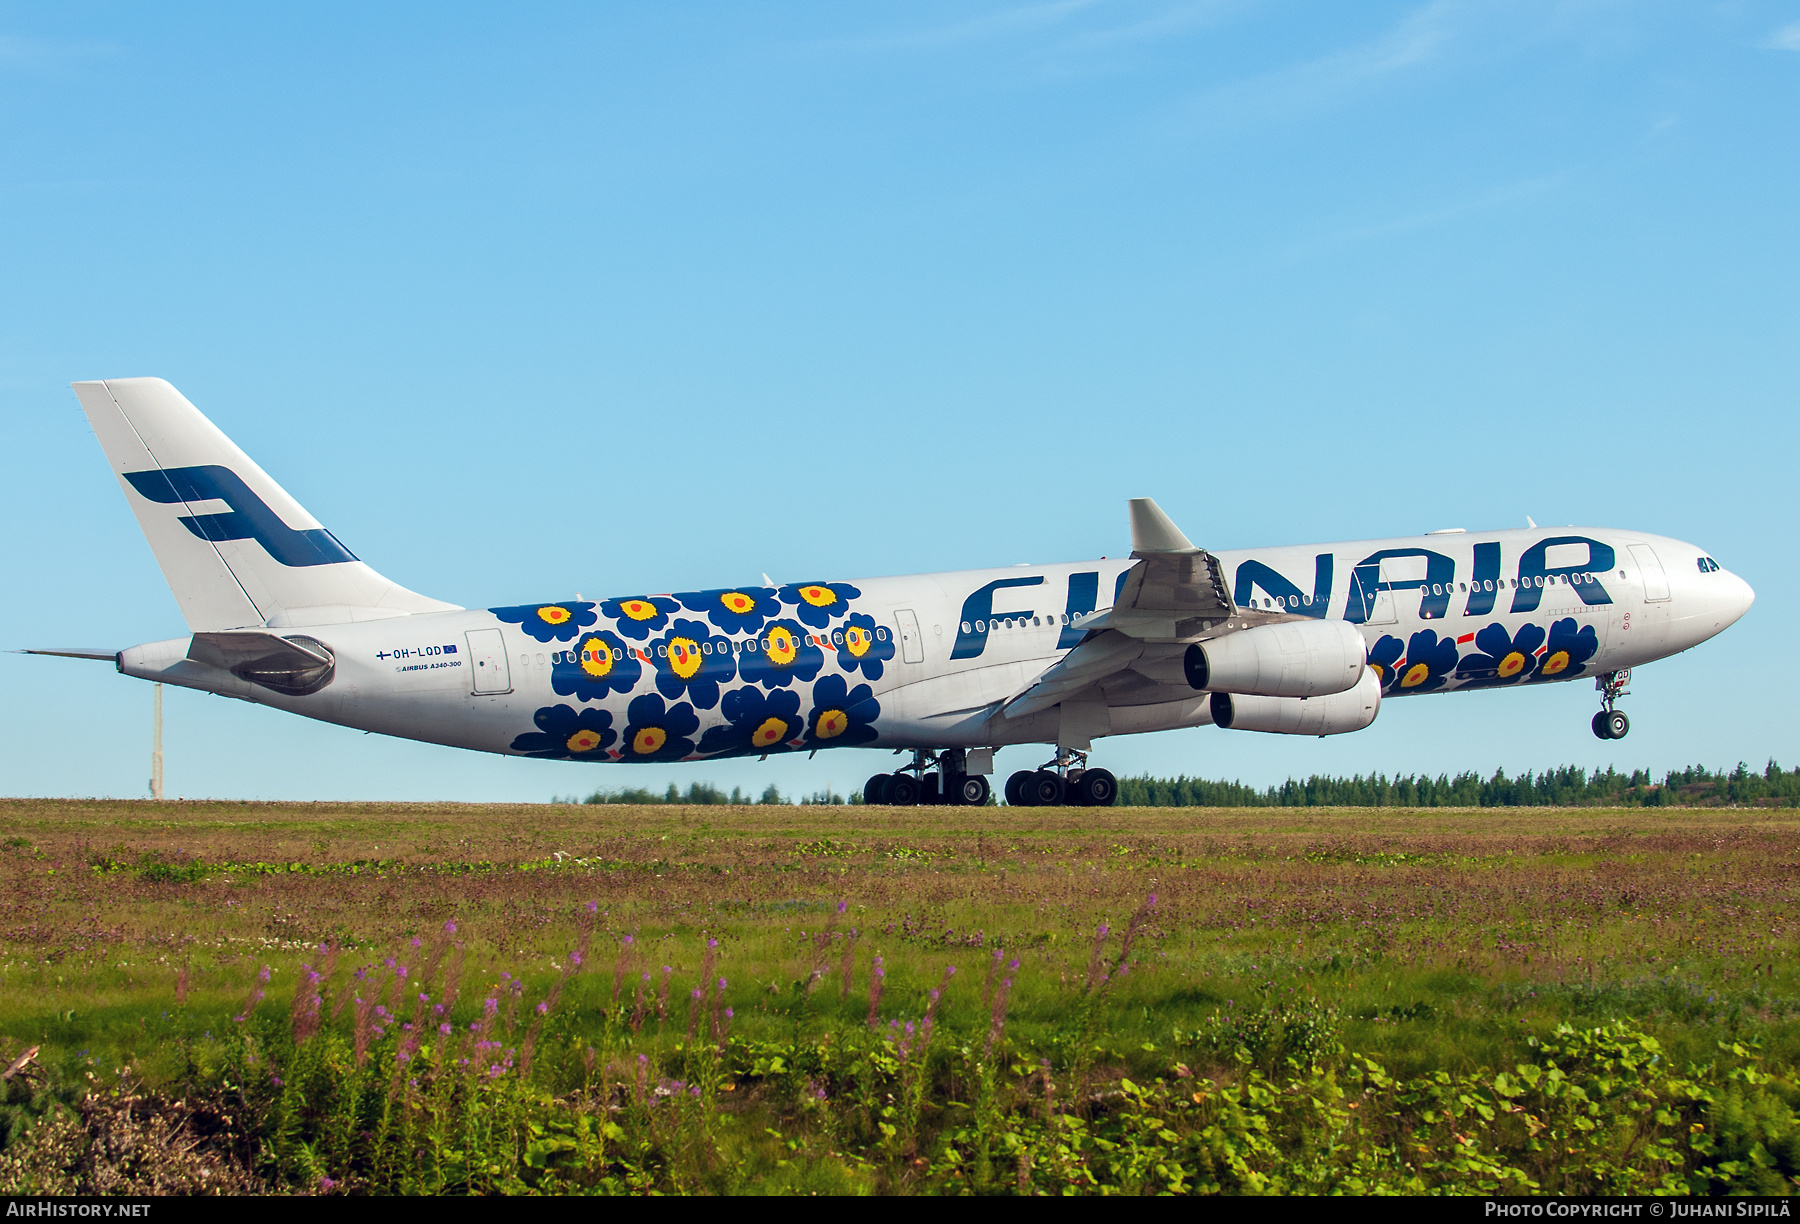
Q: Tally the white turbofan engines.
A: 2